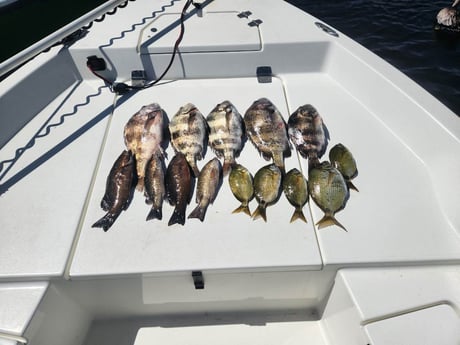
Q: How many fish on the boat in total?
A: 14